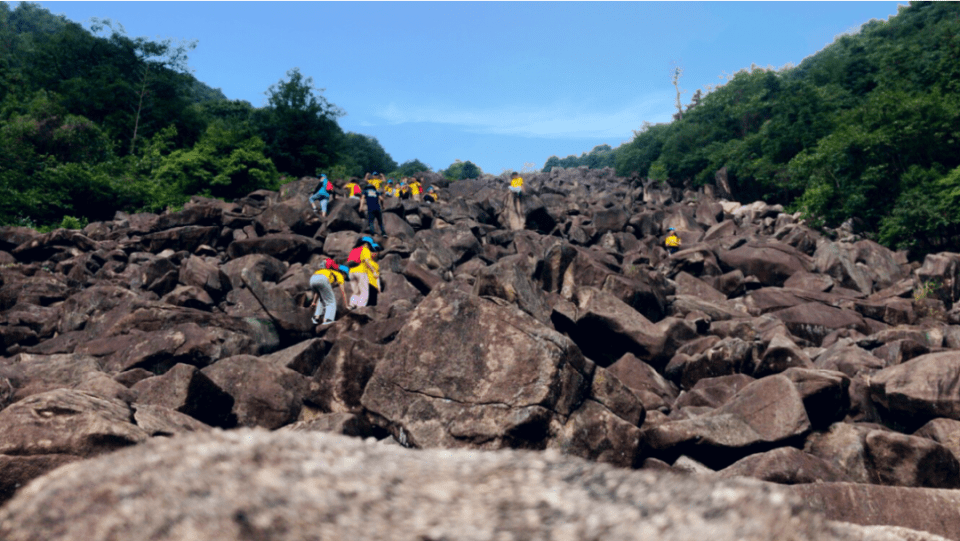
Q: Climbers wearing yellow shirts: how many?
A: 12